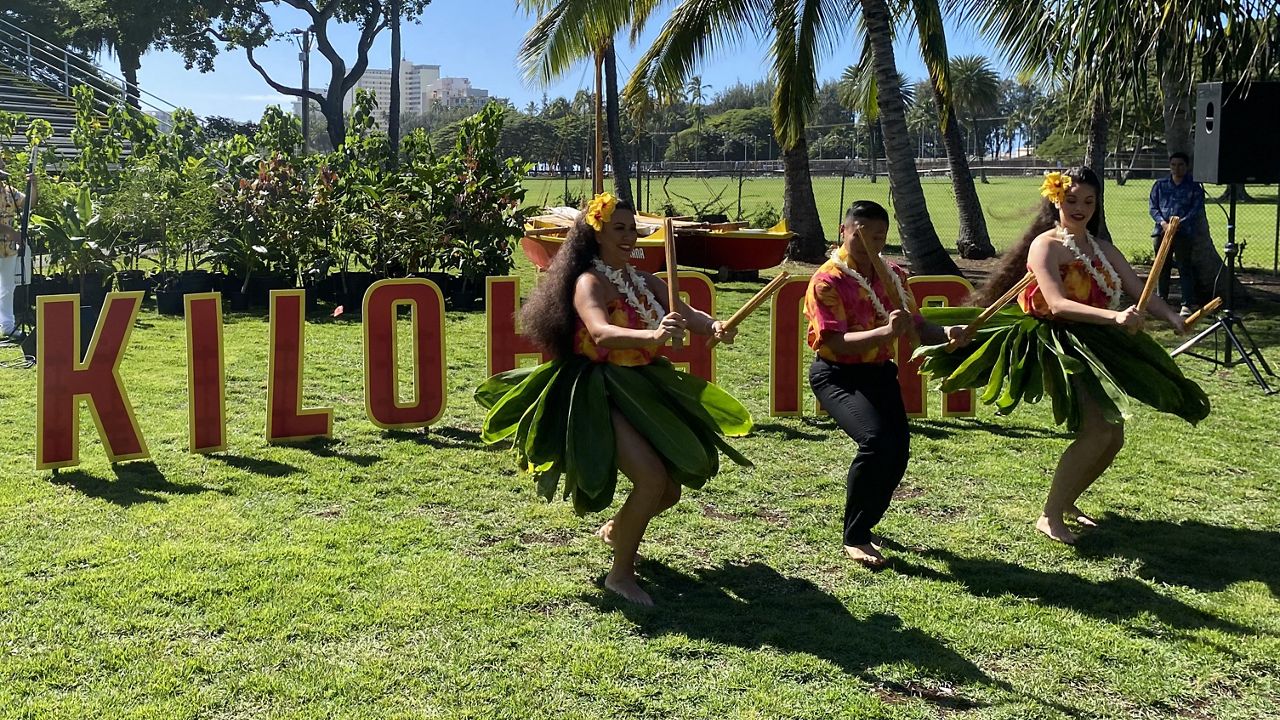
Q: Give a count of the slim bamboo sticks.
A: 6